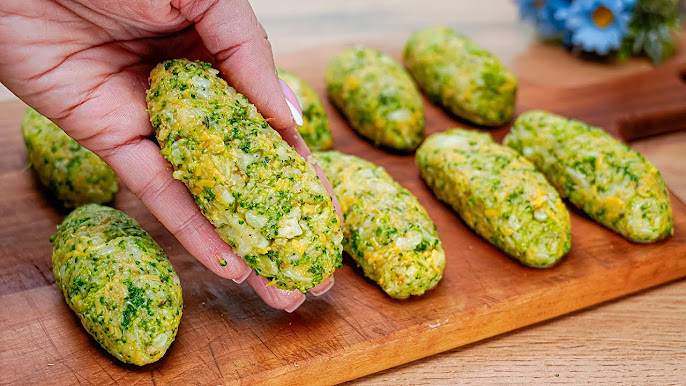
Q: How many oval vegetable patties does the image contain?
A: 9